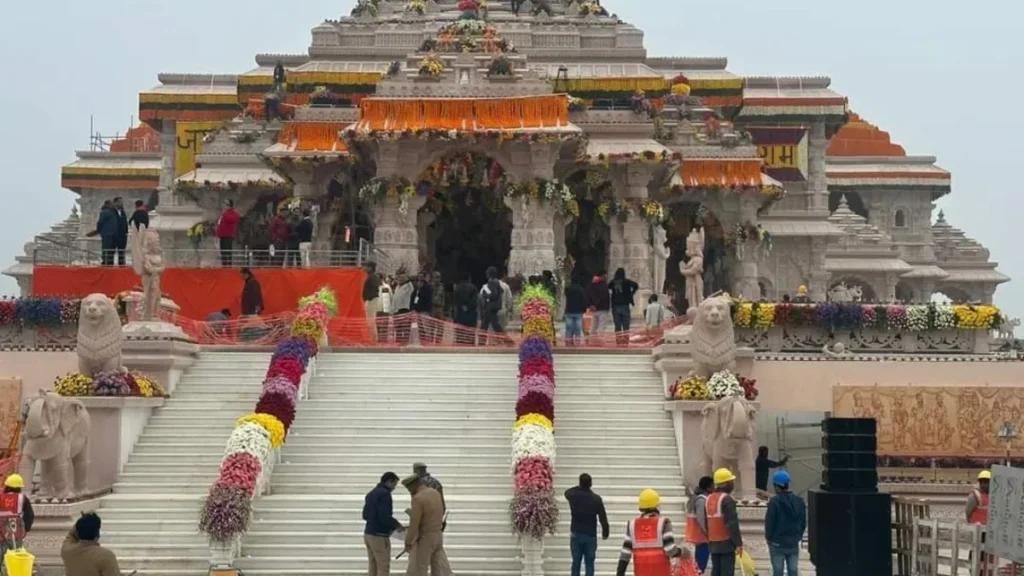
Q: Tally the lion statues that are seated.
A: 2